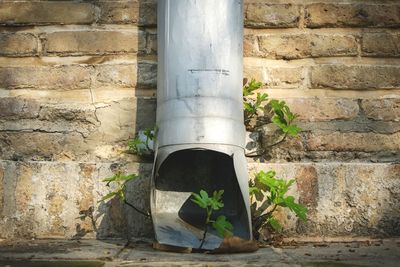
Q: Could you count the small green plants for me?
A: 5